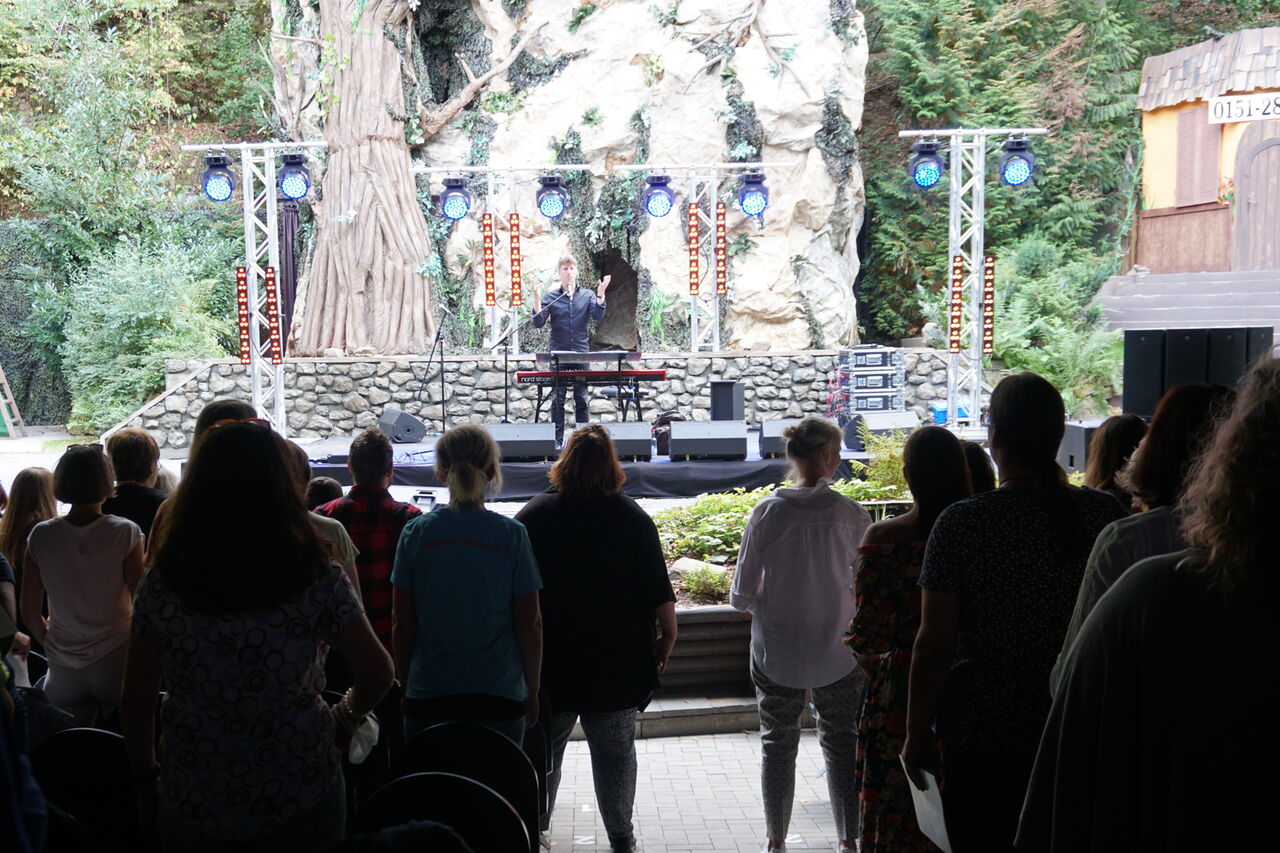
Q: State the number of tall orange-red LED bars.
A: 8